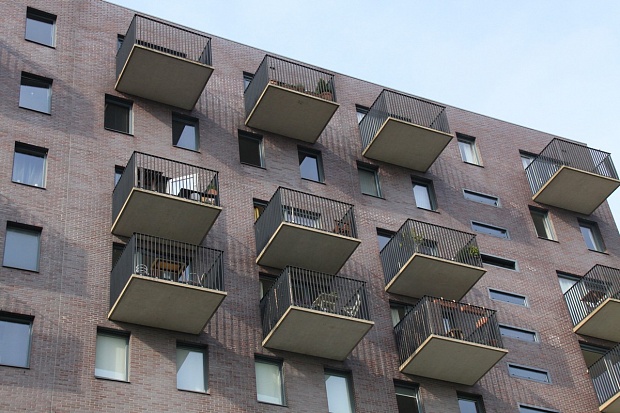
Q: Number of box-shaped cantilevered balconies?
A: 12